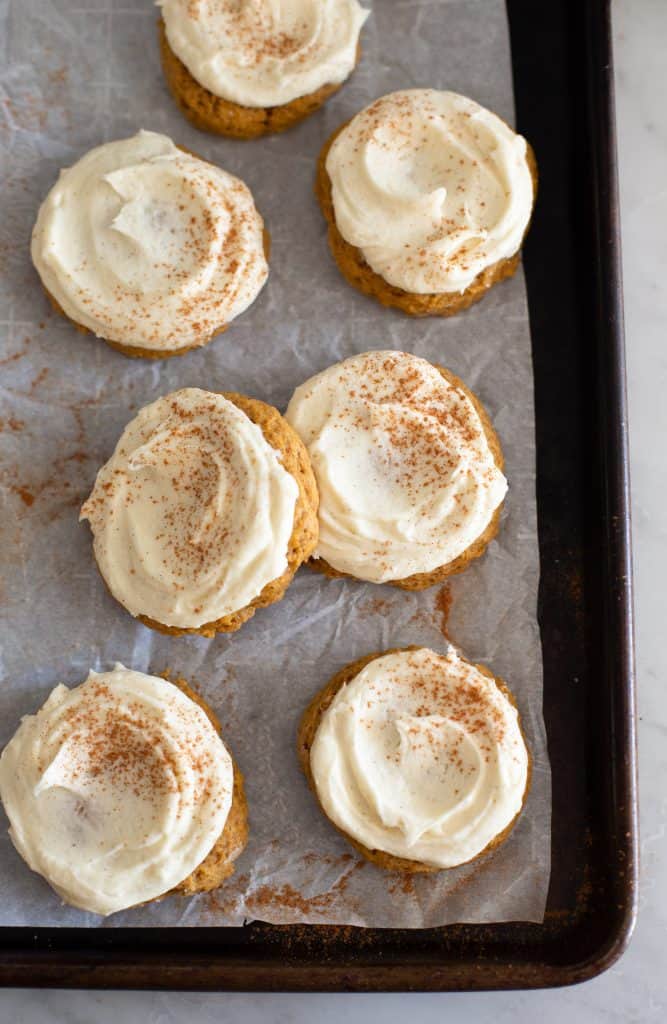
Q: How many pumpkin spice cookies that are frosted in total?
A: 7